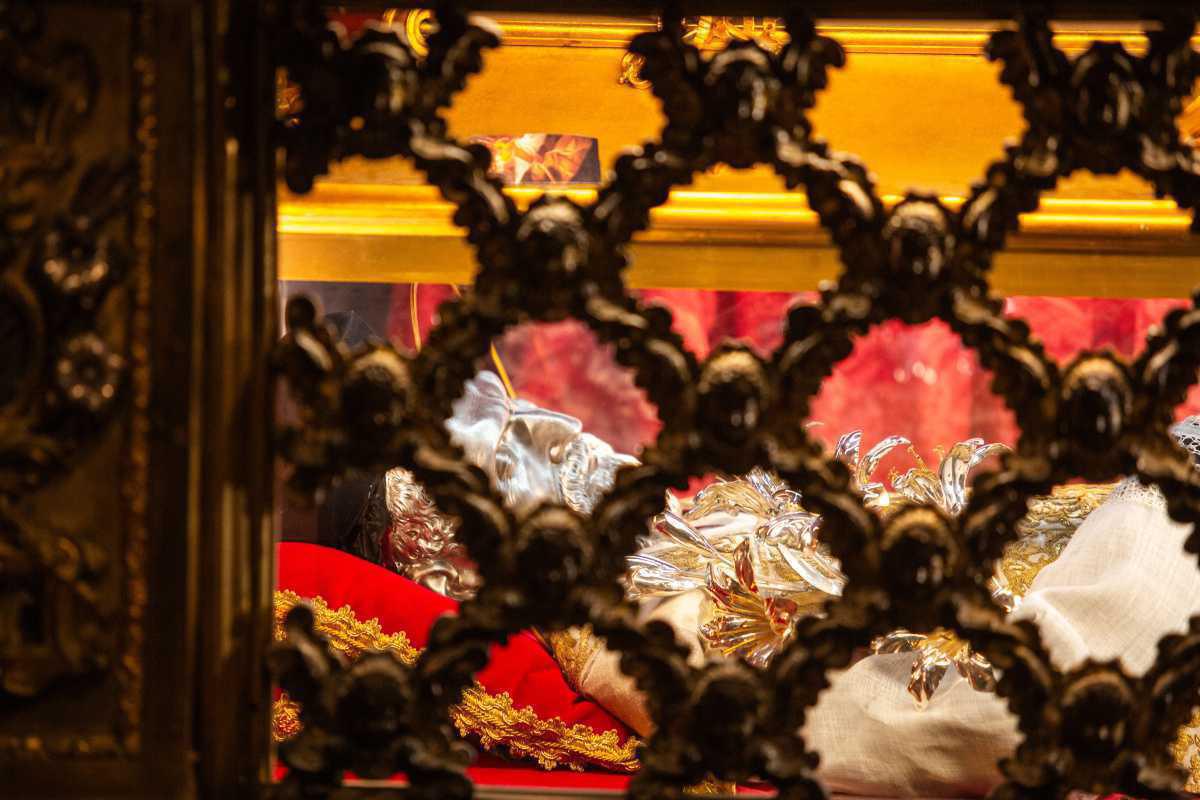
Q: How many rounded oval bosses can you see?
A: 13